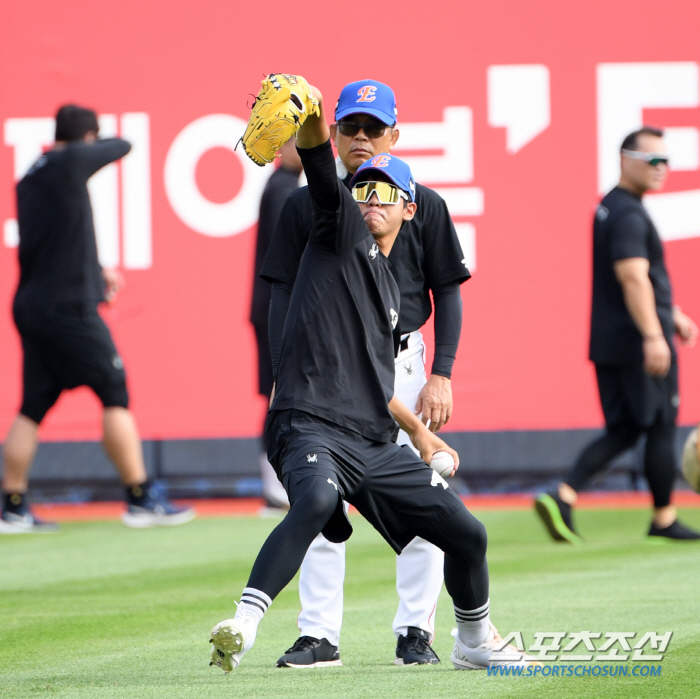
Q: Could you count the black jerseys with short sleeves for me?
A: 3